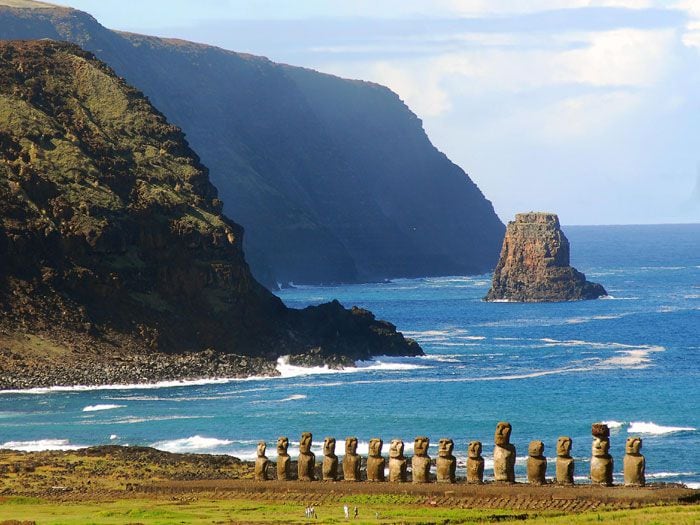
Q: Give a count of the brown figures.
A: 15